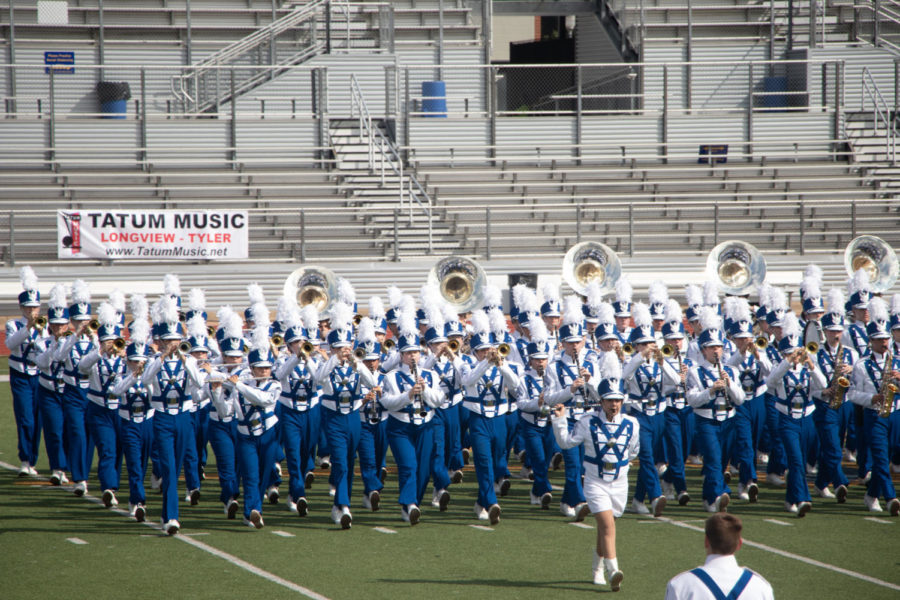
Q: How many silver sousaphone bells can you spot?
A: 5